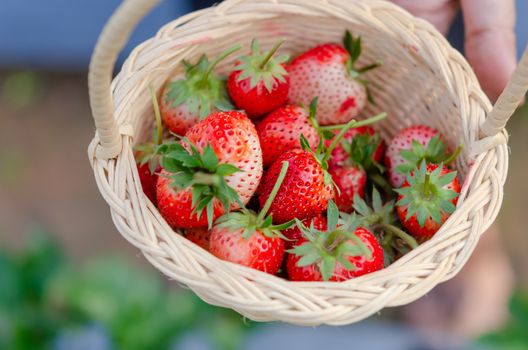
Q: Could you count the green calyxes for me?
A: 13